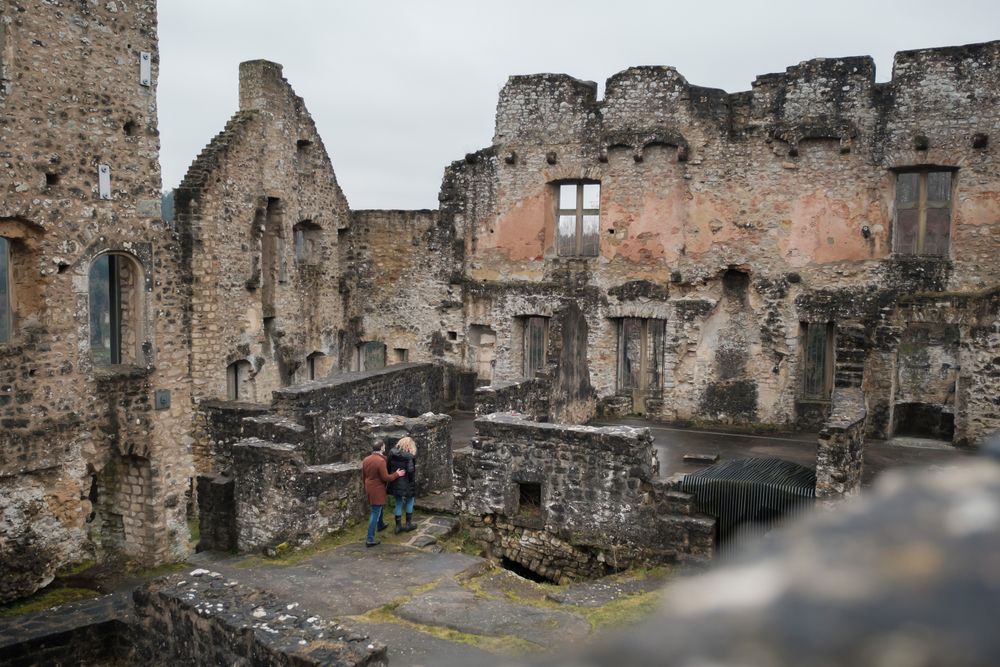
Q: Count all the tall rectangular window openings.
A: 5